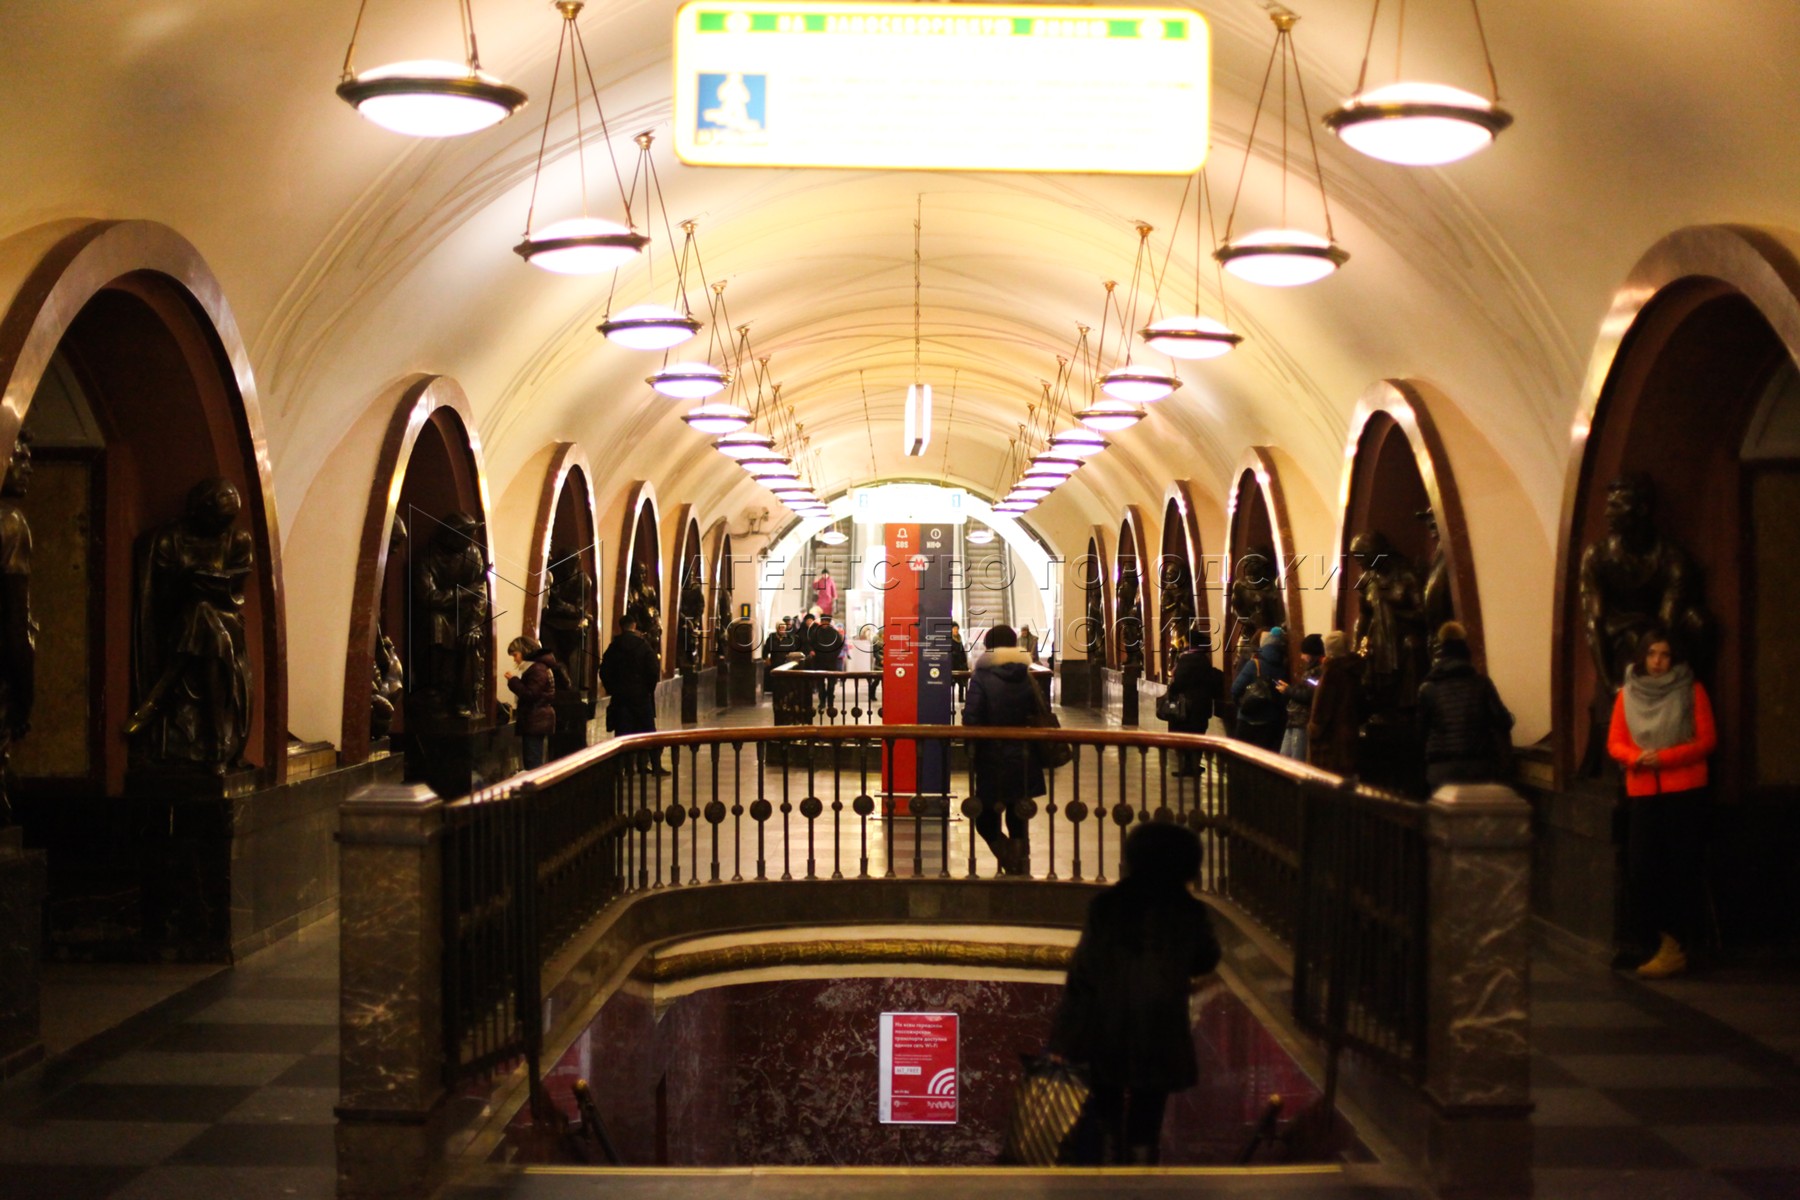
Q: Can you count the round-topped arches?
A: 13